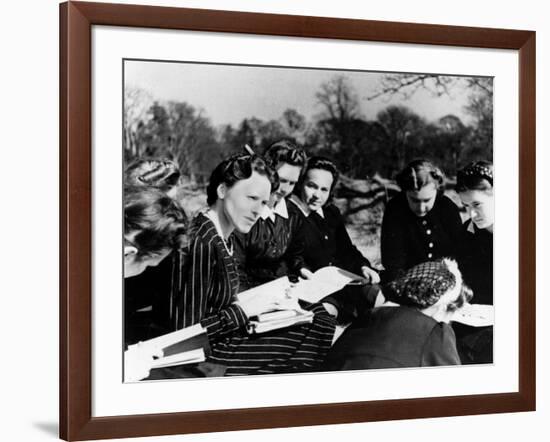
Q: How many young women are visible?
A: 8